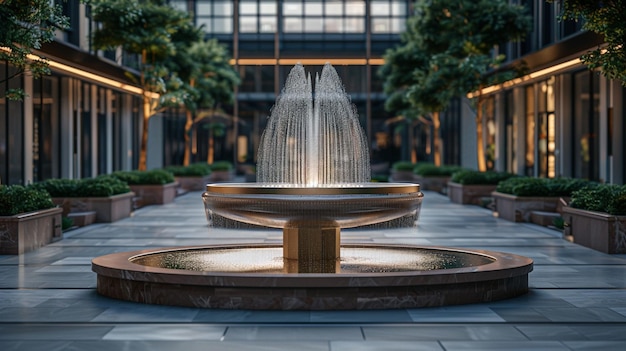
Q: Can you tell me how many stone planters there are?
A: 10